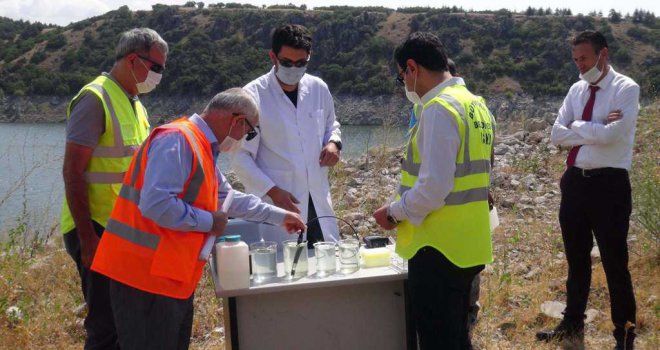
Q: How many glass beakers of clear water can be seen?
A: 4